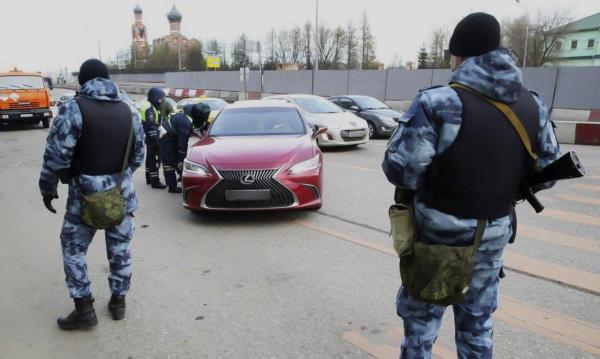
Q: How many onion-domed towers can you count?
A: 2